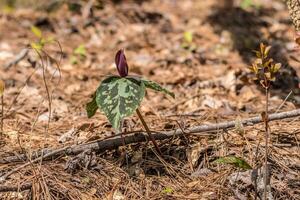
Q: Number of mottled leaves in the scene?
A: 3